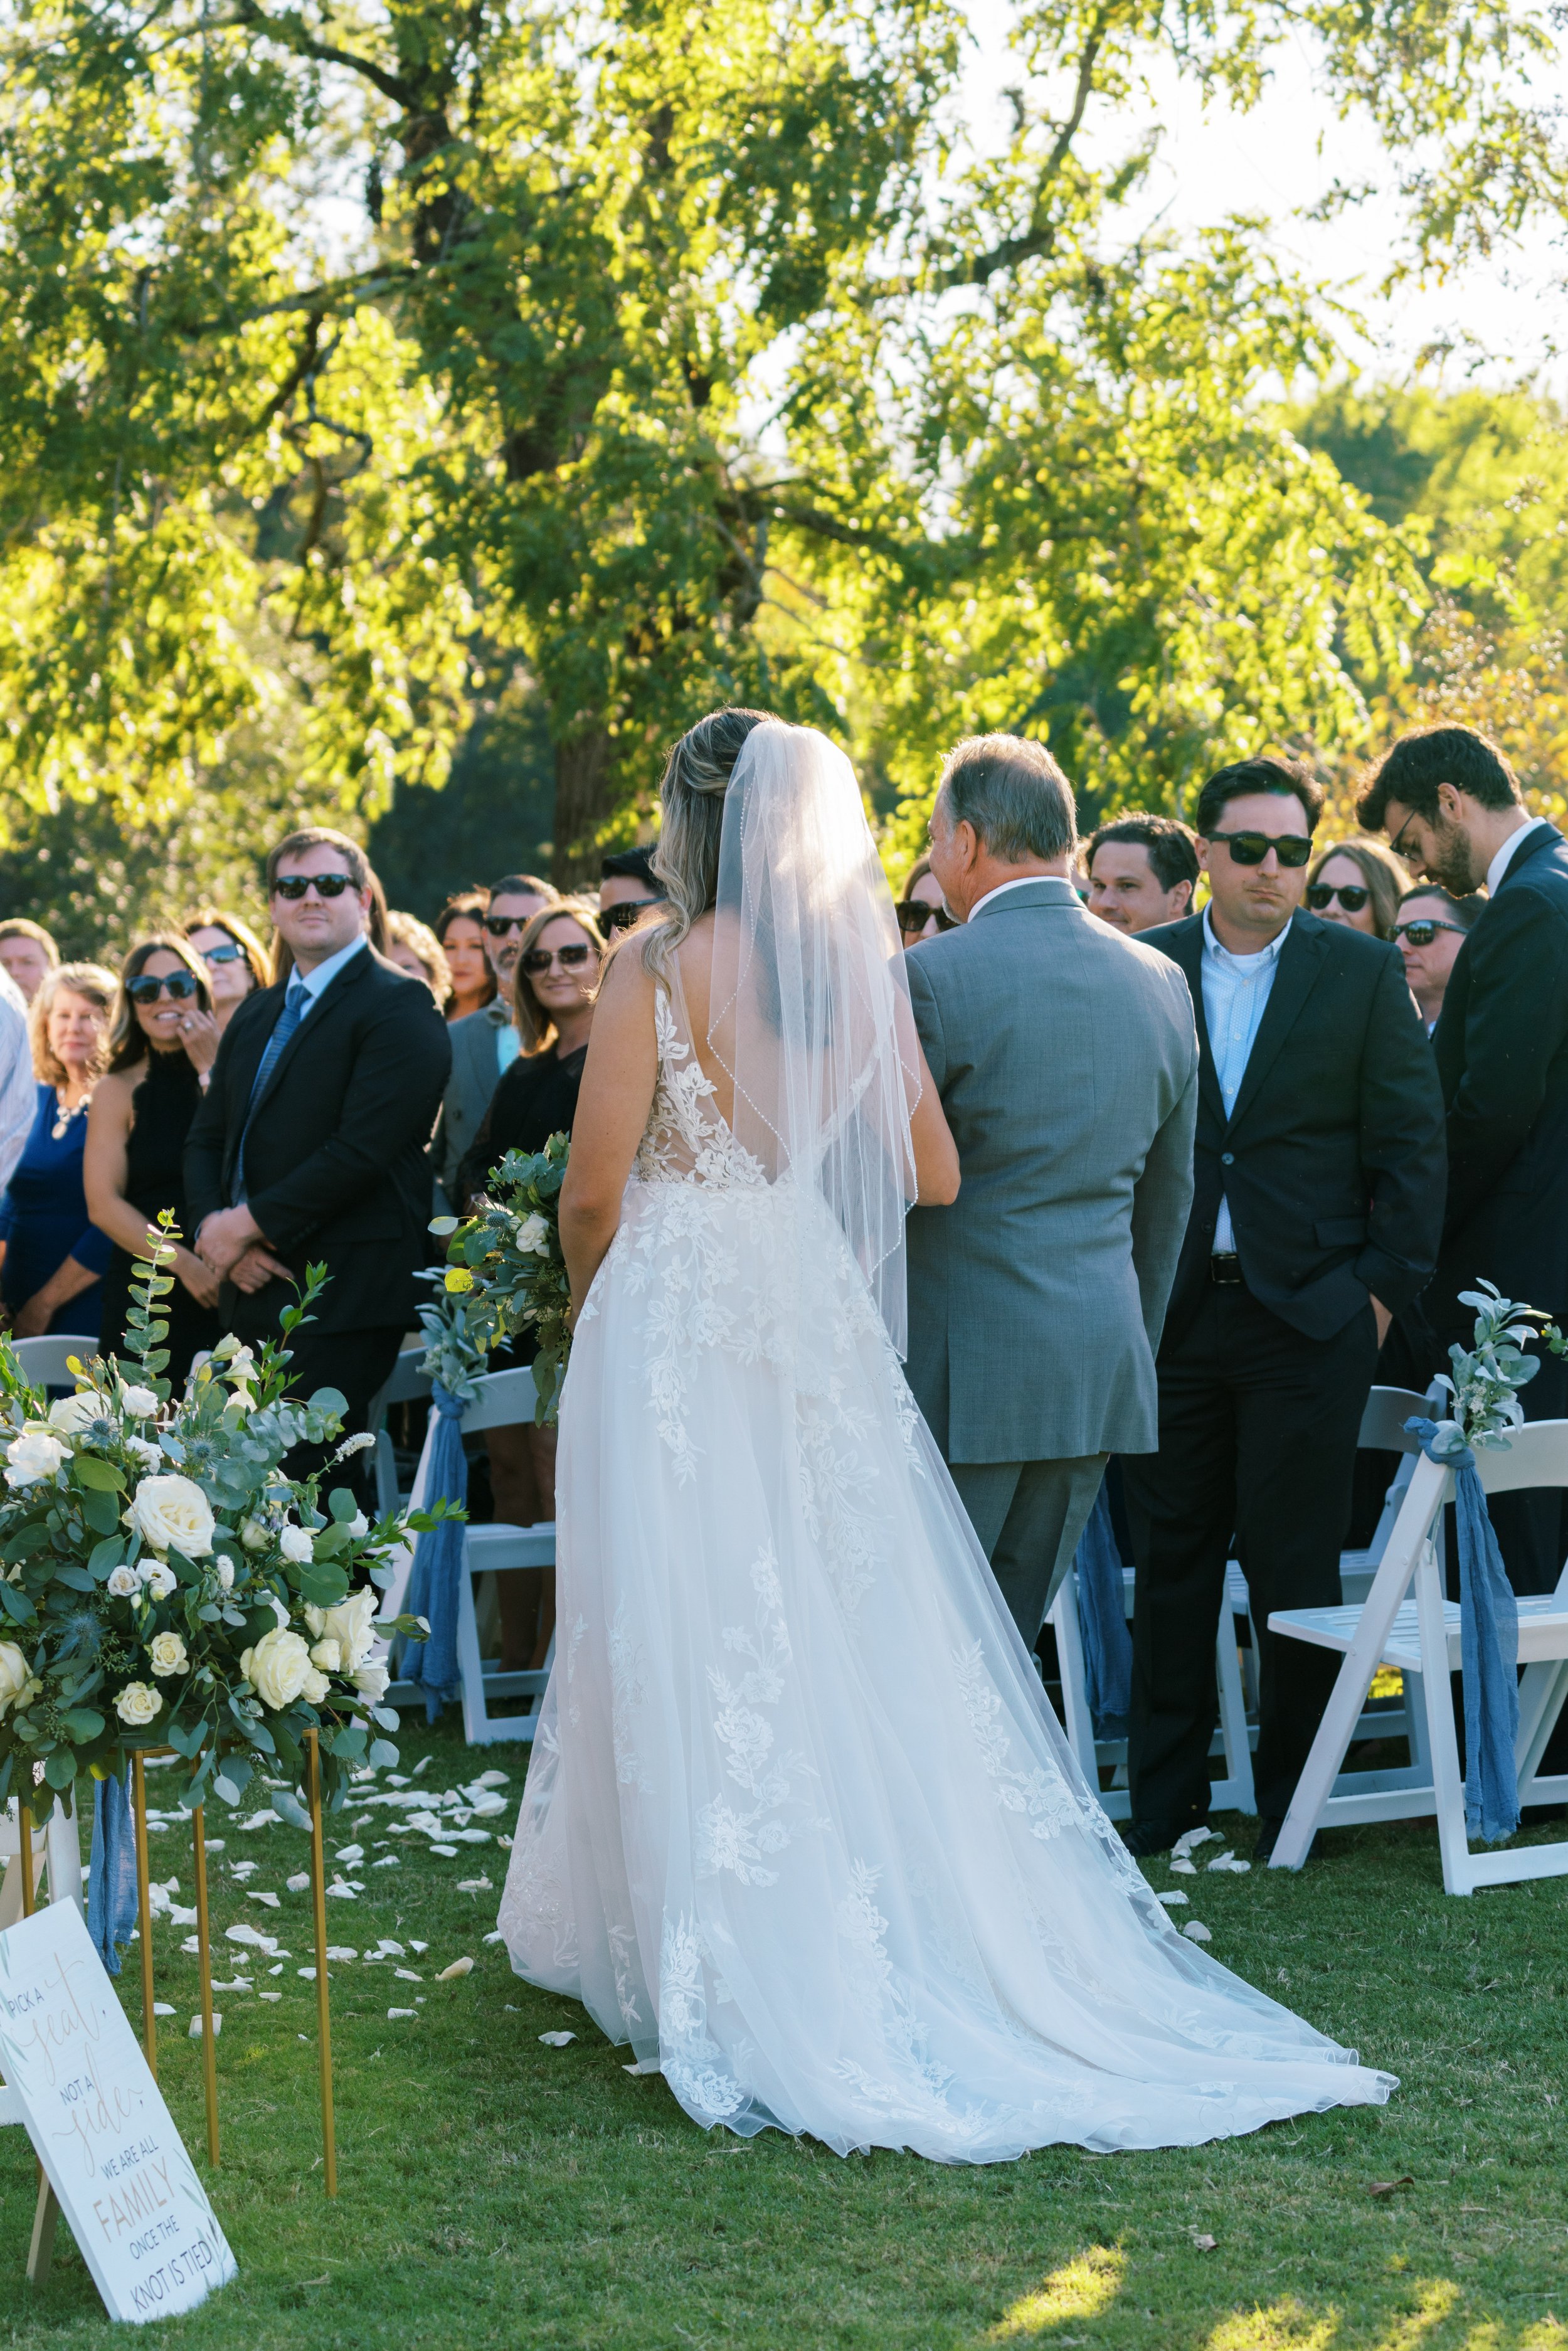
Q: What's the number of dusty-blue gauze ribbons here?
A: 4